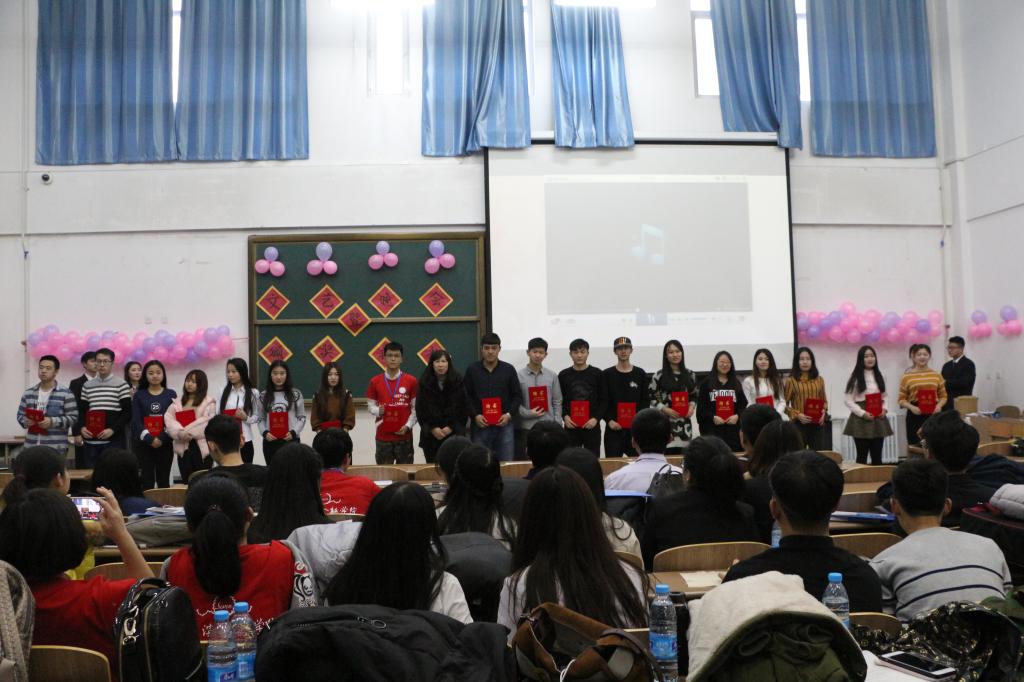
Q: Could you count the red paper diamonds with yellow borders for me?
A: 9